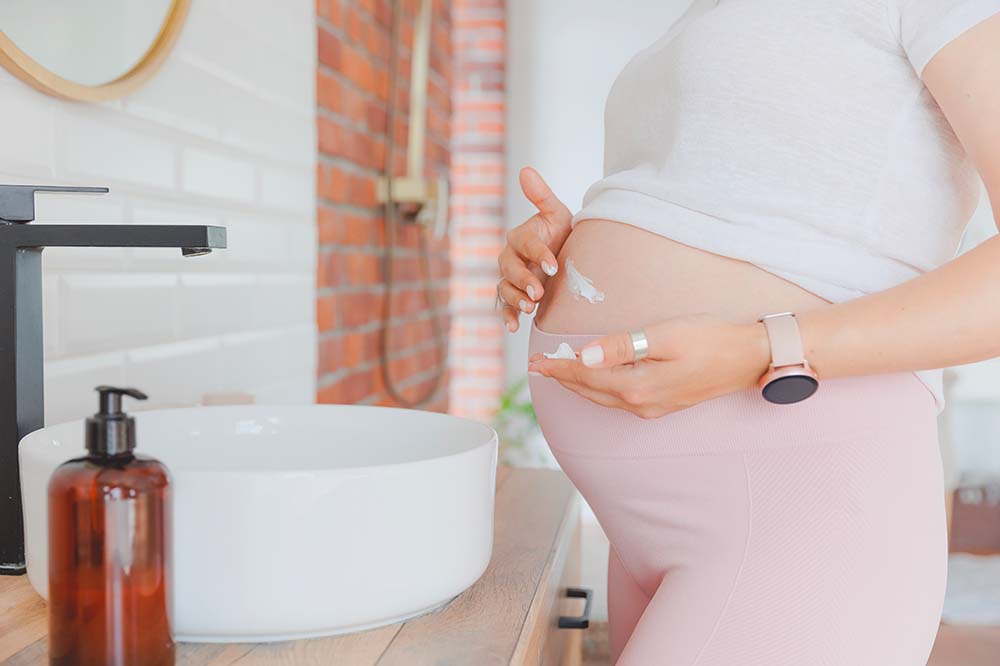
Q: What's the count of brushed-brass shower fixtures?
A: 1